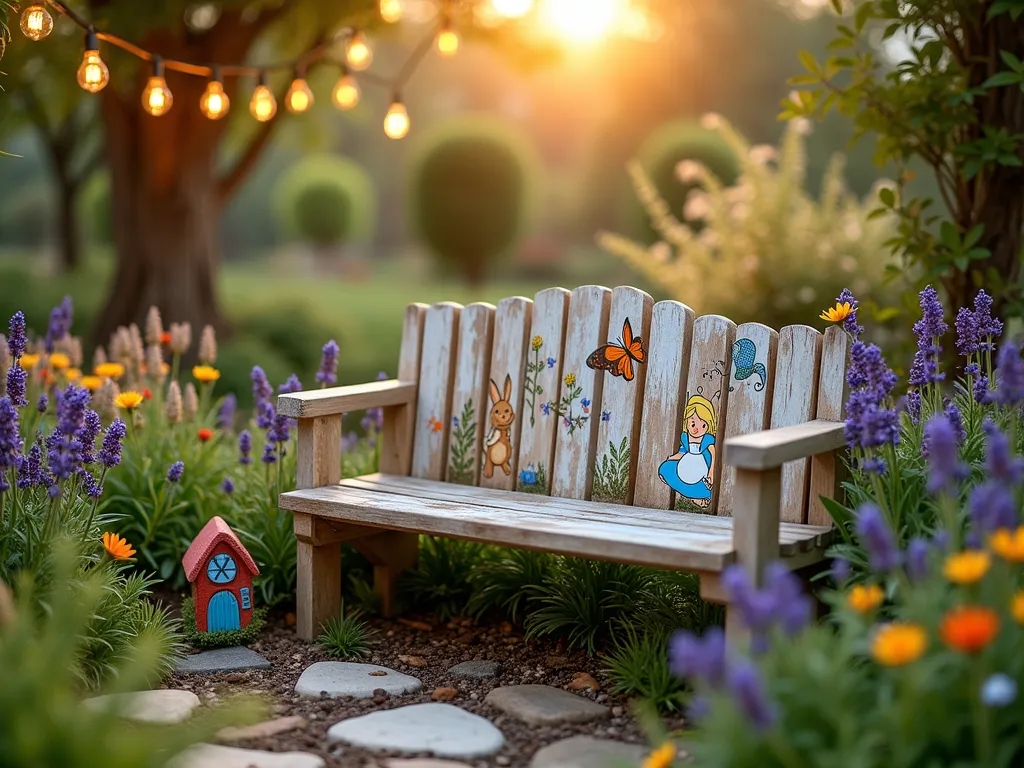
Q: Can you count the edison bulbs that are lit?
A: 11